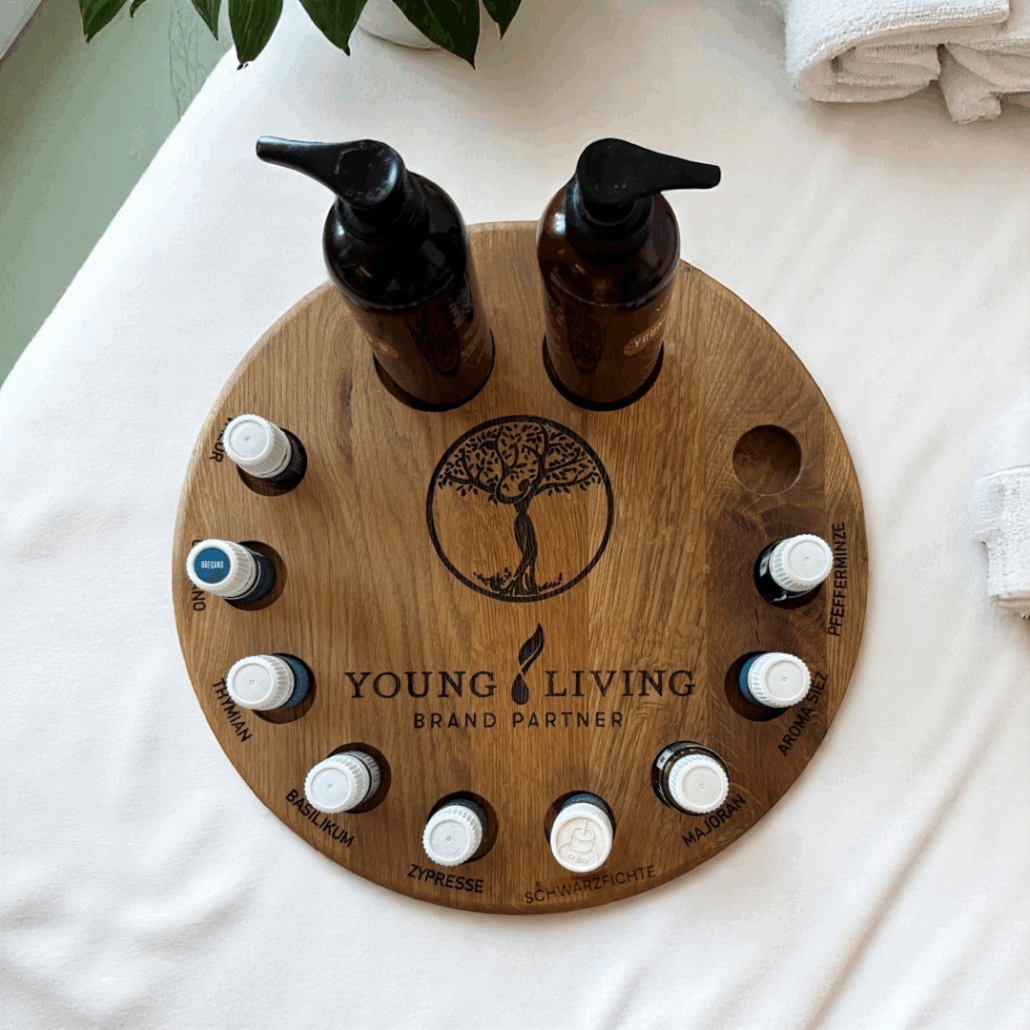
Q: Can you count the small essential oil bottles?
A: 9